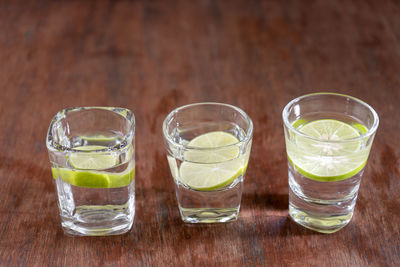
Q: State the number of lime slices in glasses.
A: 3